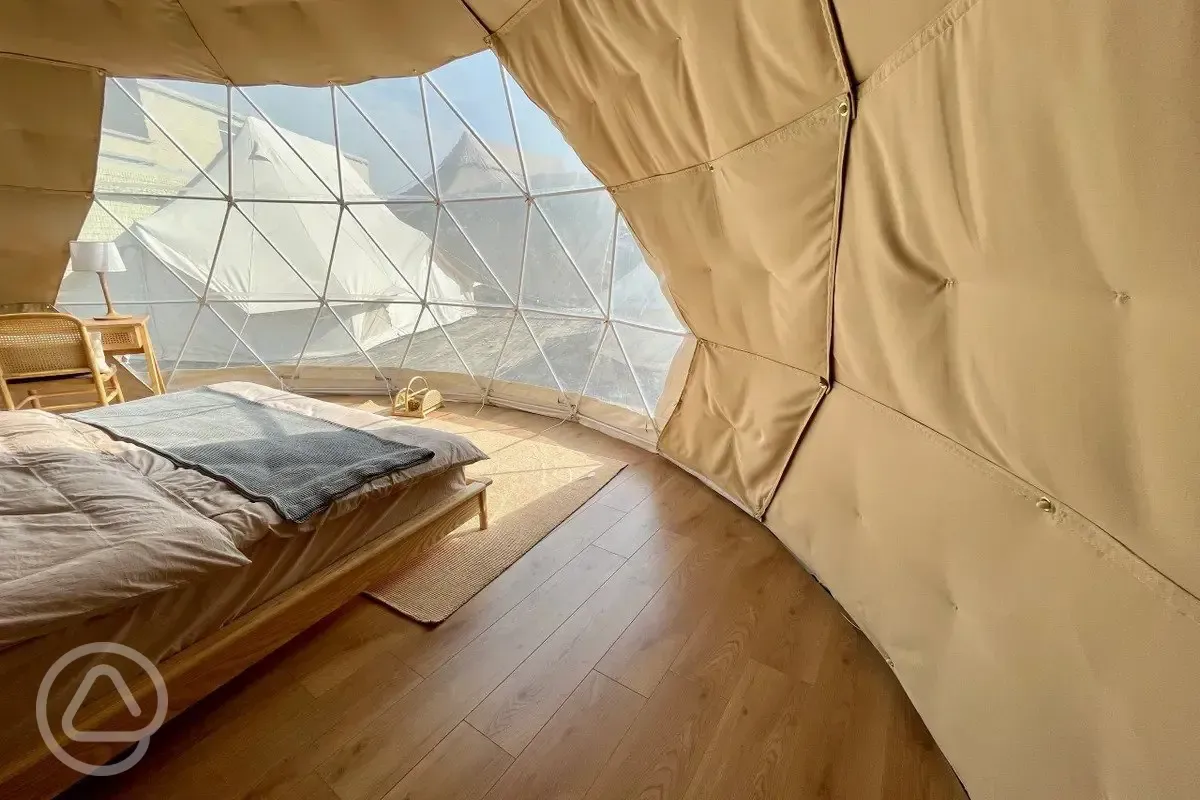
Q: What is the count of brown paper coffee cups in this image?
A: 0